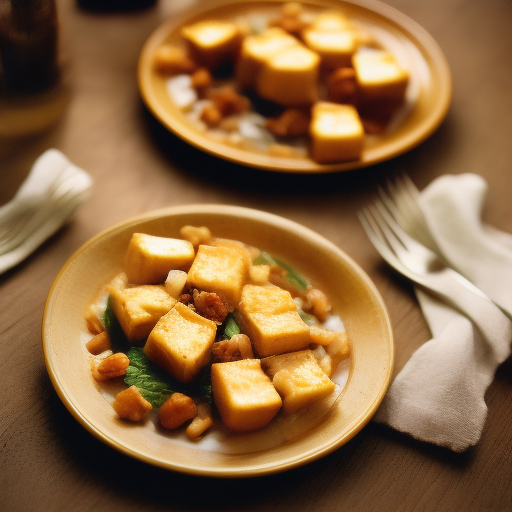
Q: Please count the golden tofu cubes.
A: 14